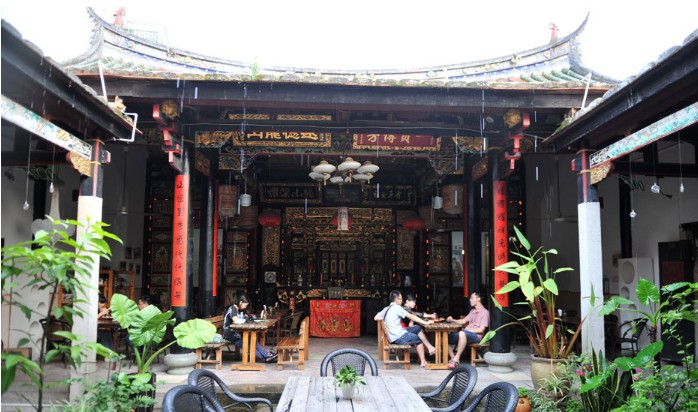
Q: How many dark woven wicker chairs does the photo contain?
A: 5